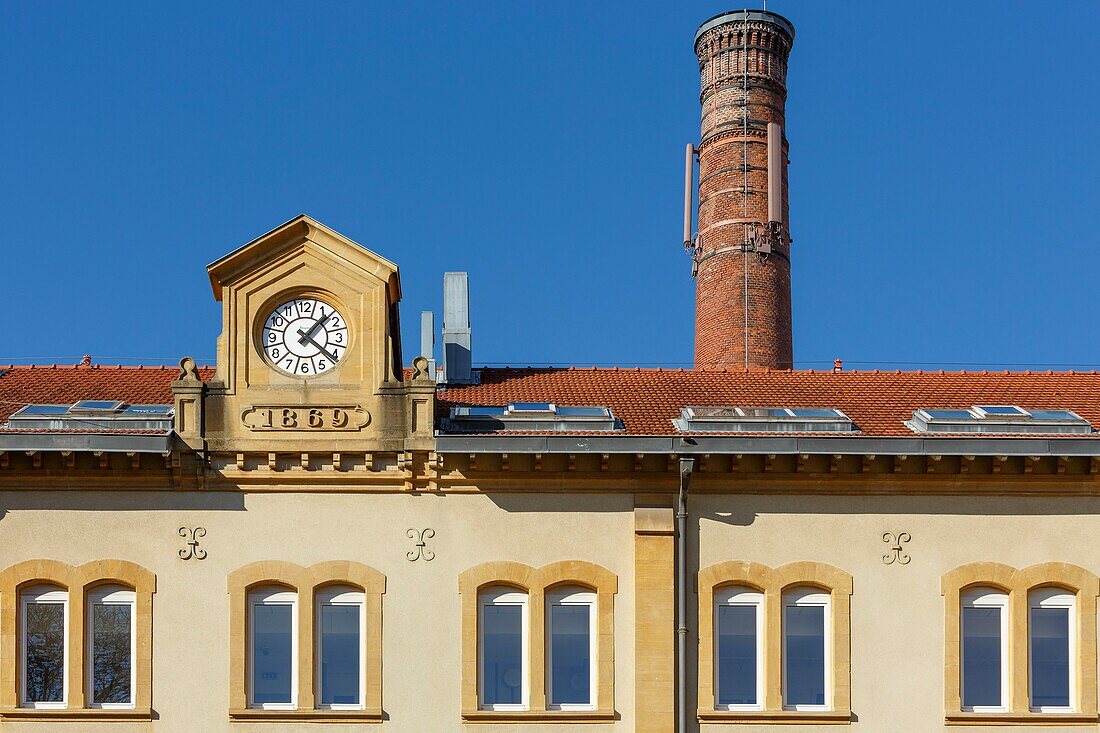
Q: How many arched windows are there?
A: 10